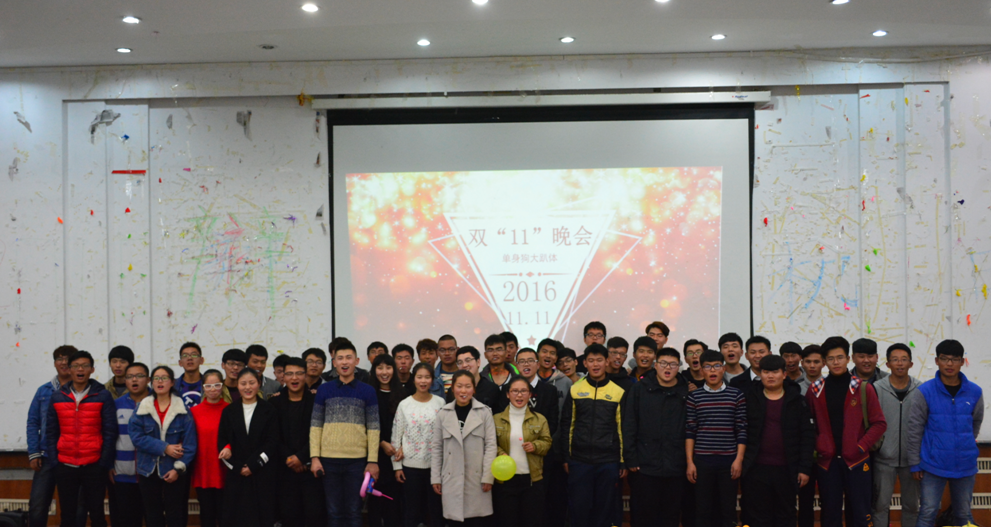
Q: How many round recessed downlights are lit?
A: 10